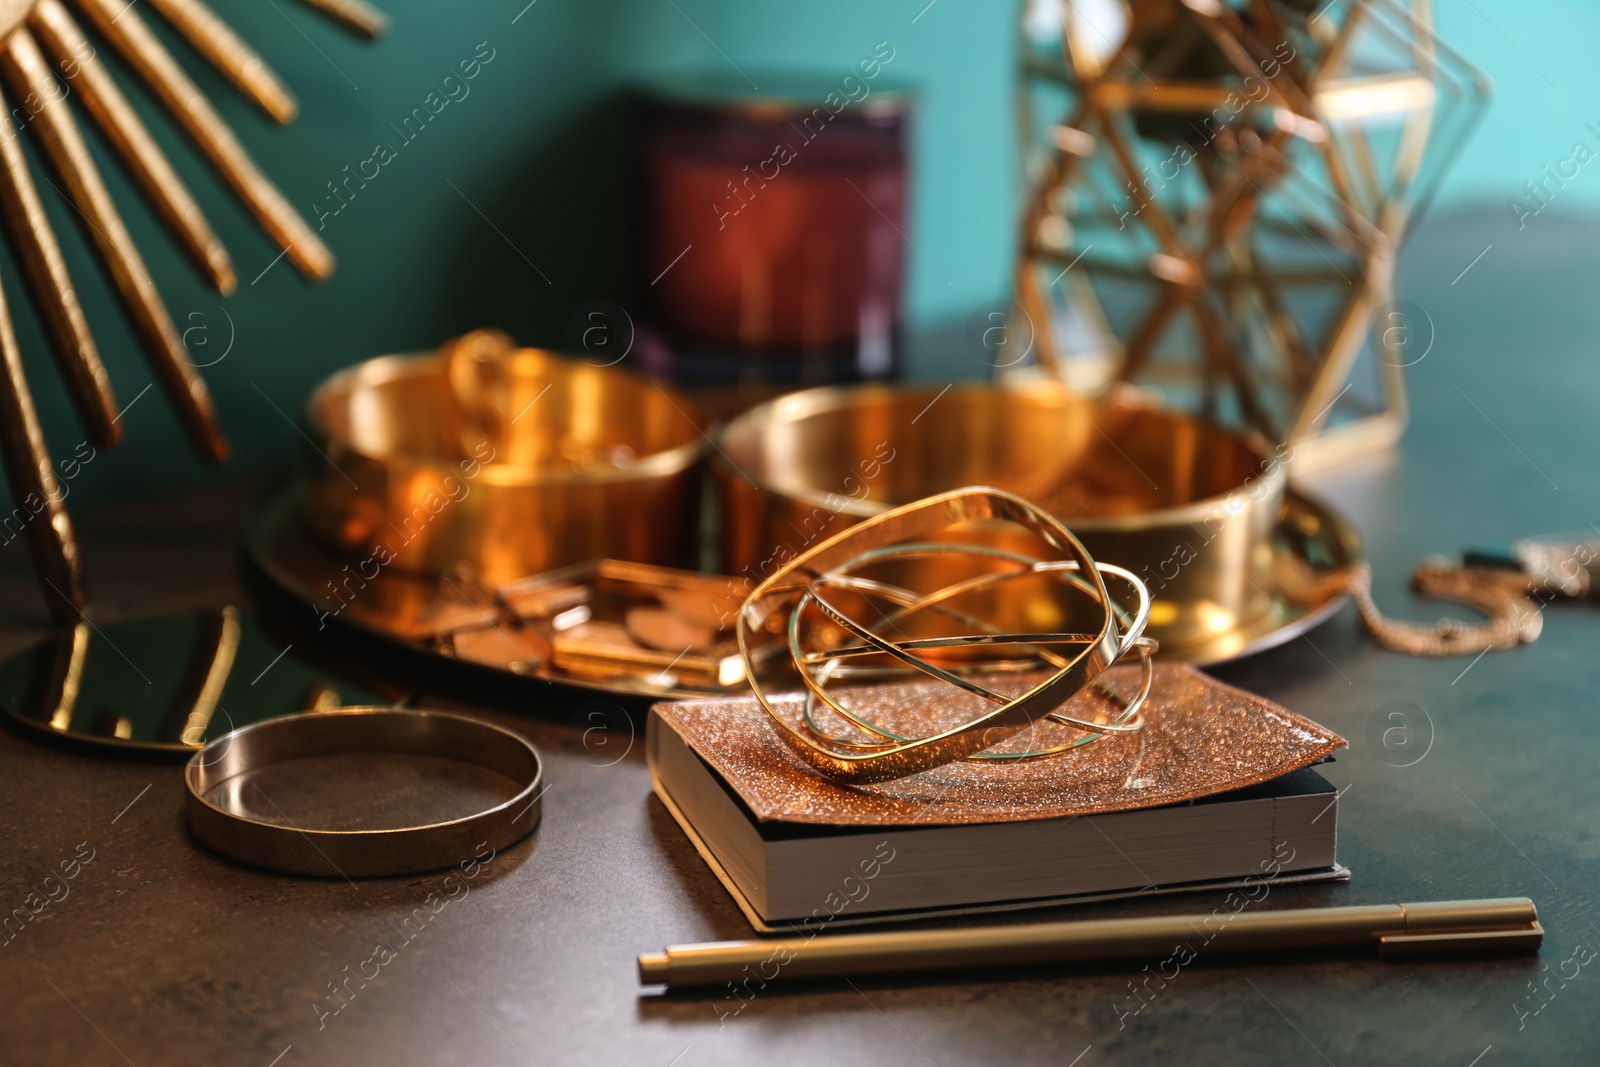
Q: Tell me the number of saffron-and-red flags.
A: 0